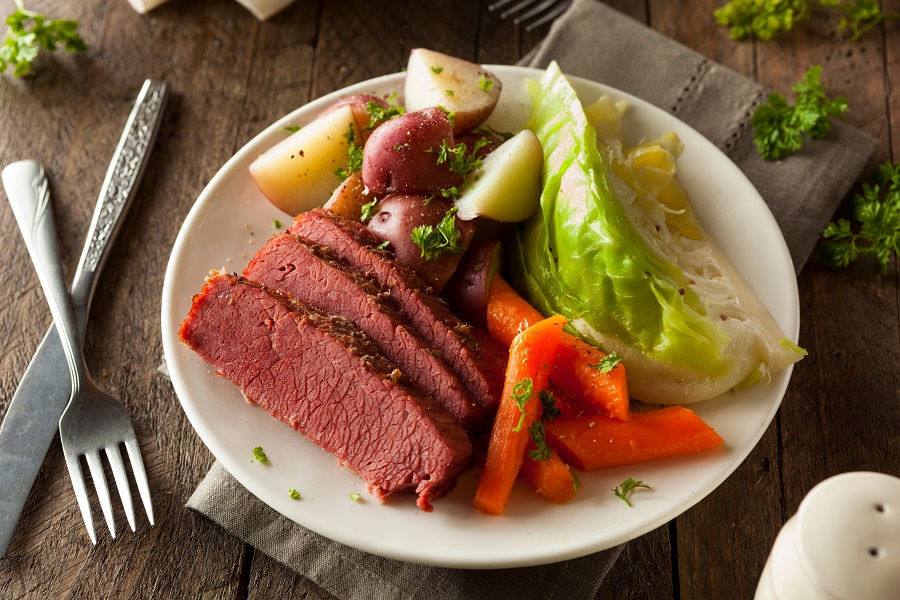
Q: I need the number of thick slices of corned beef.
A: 3